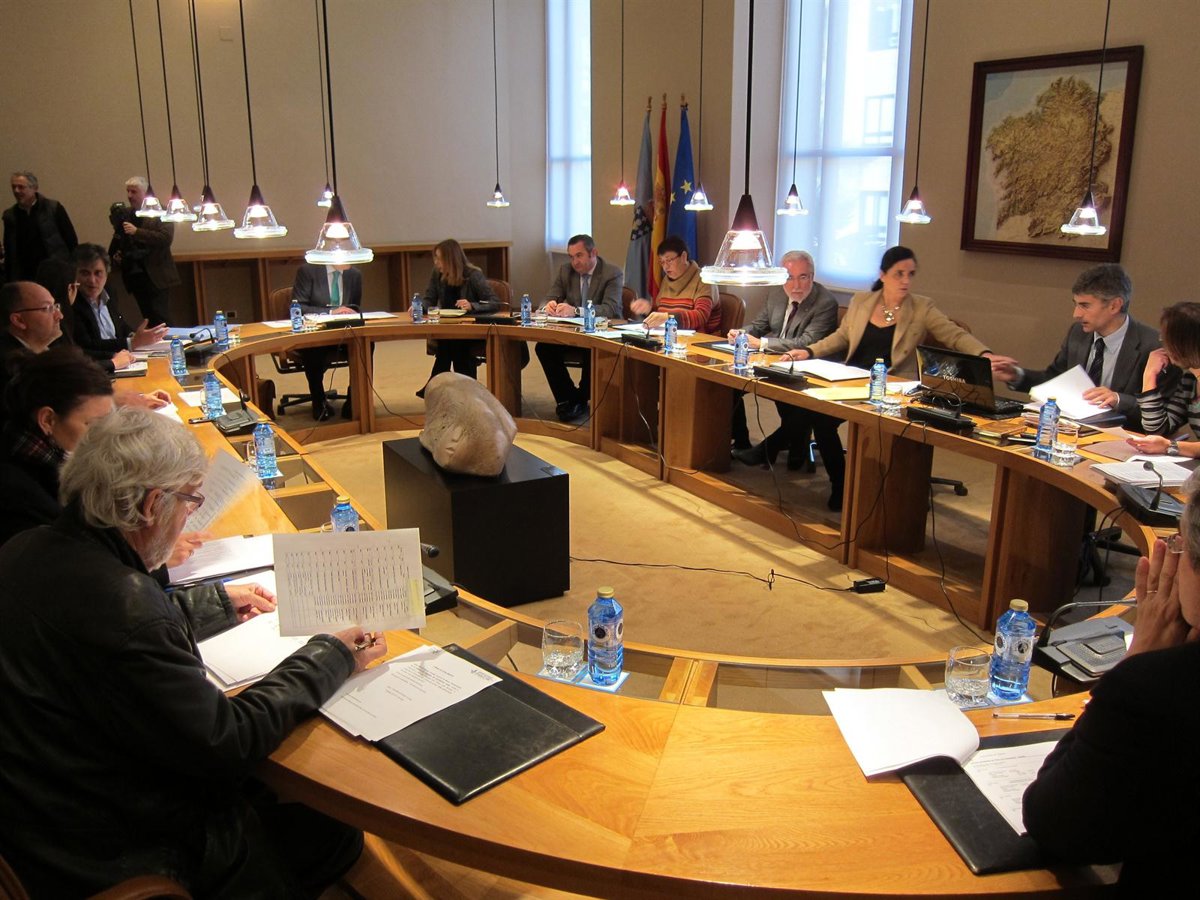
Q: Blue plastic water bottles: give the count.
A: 15